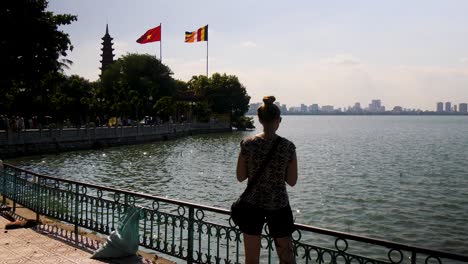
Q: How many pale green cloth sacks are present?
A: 1